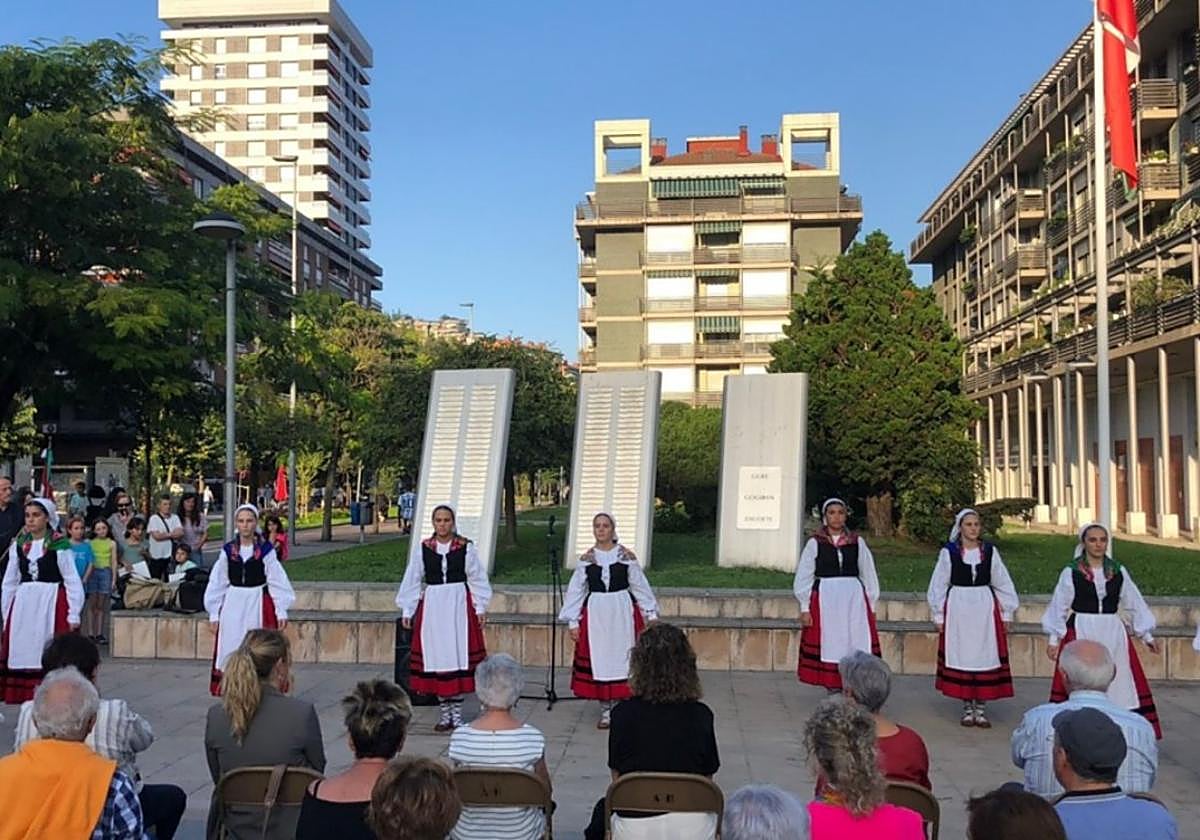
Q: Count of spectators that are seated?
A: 13